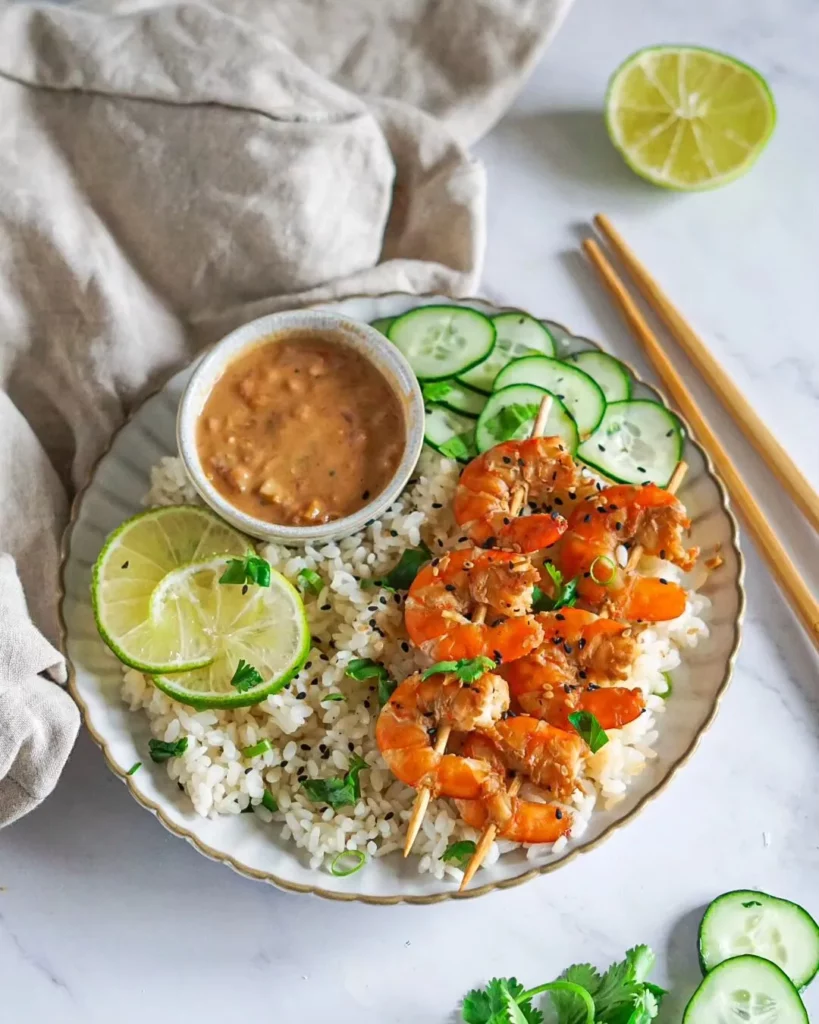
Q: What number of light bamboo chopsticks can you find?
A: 2